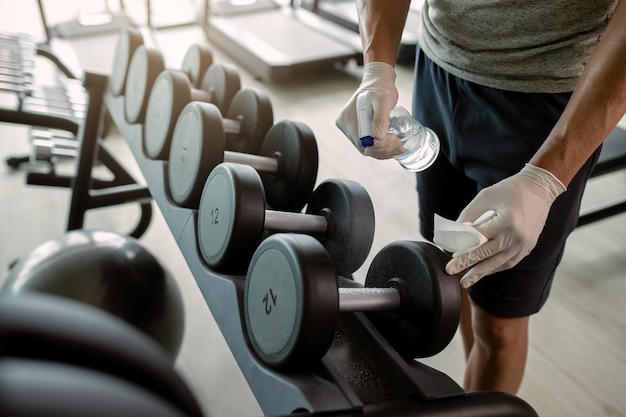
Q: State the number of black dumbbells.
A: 6